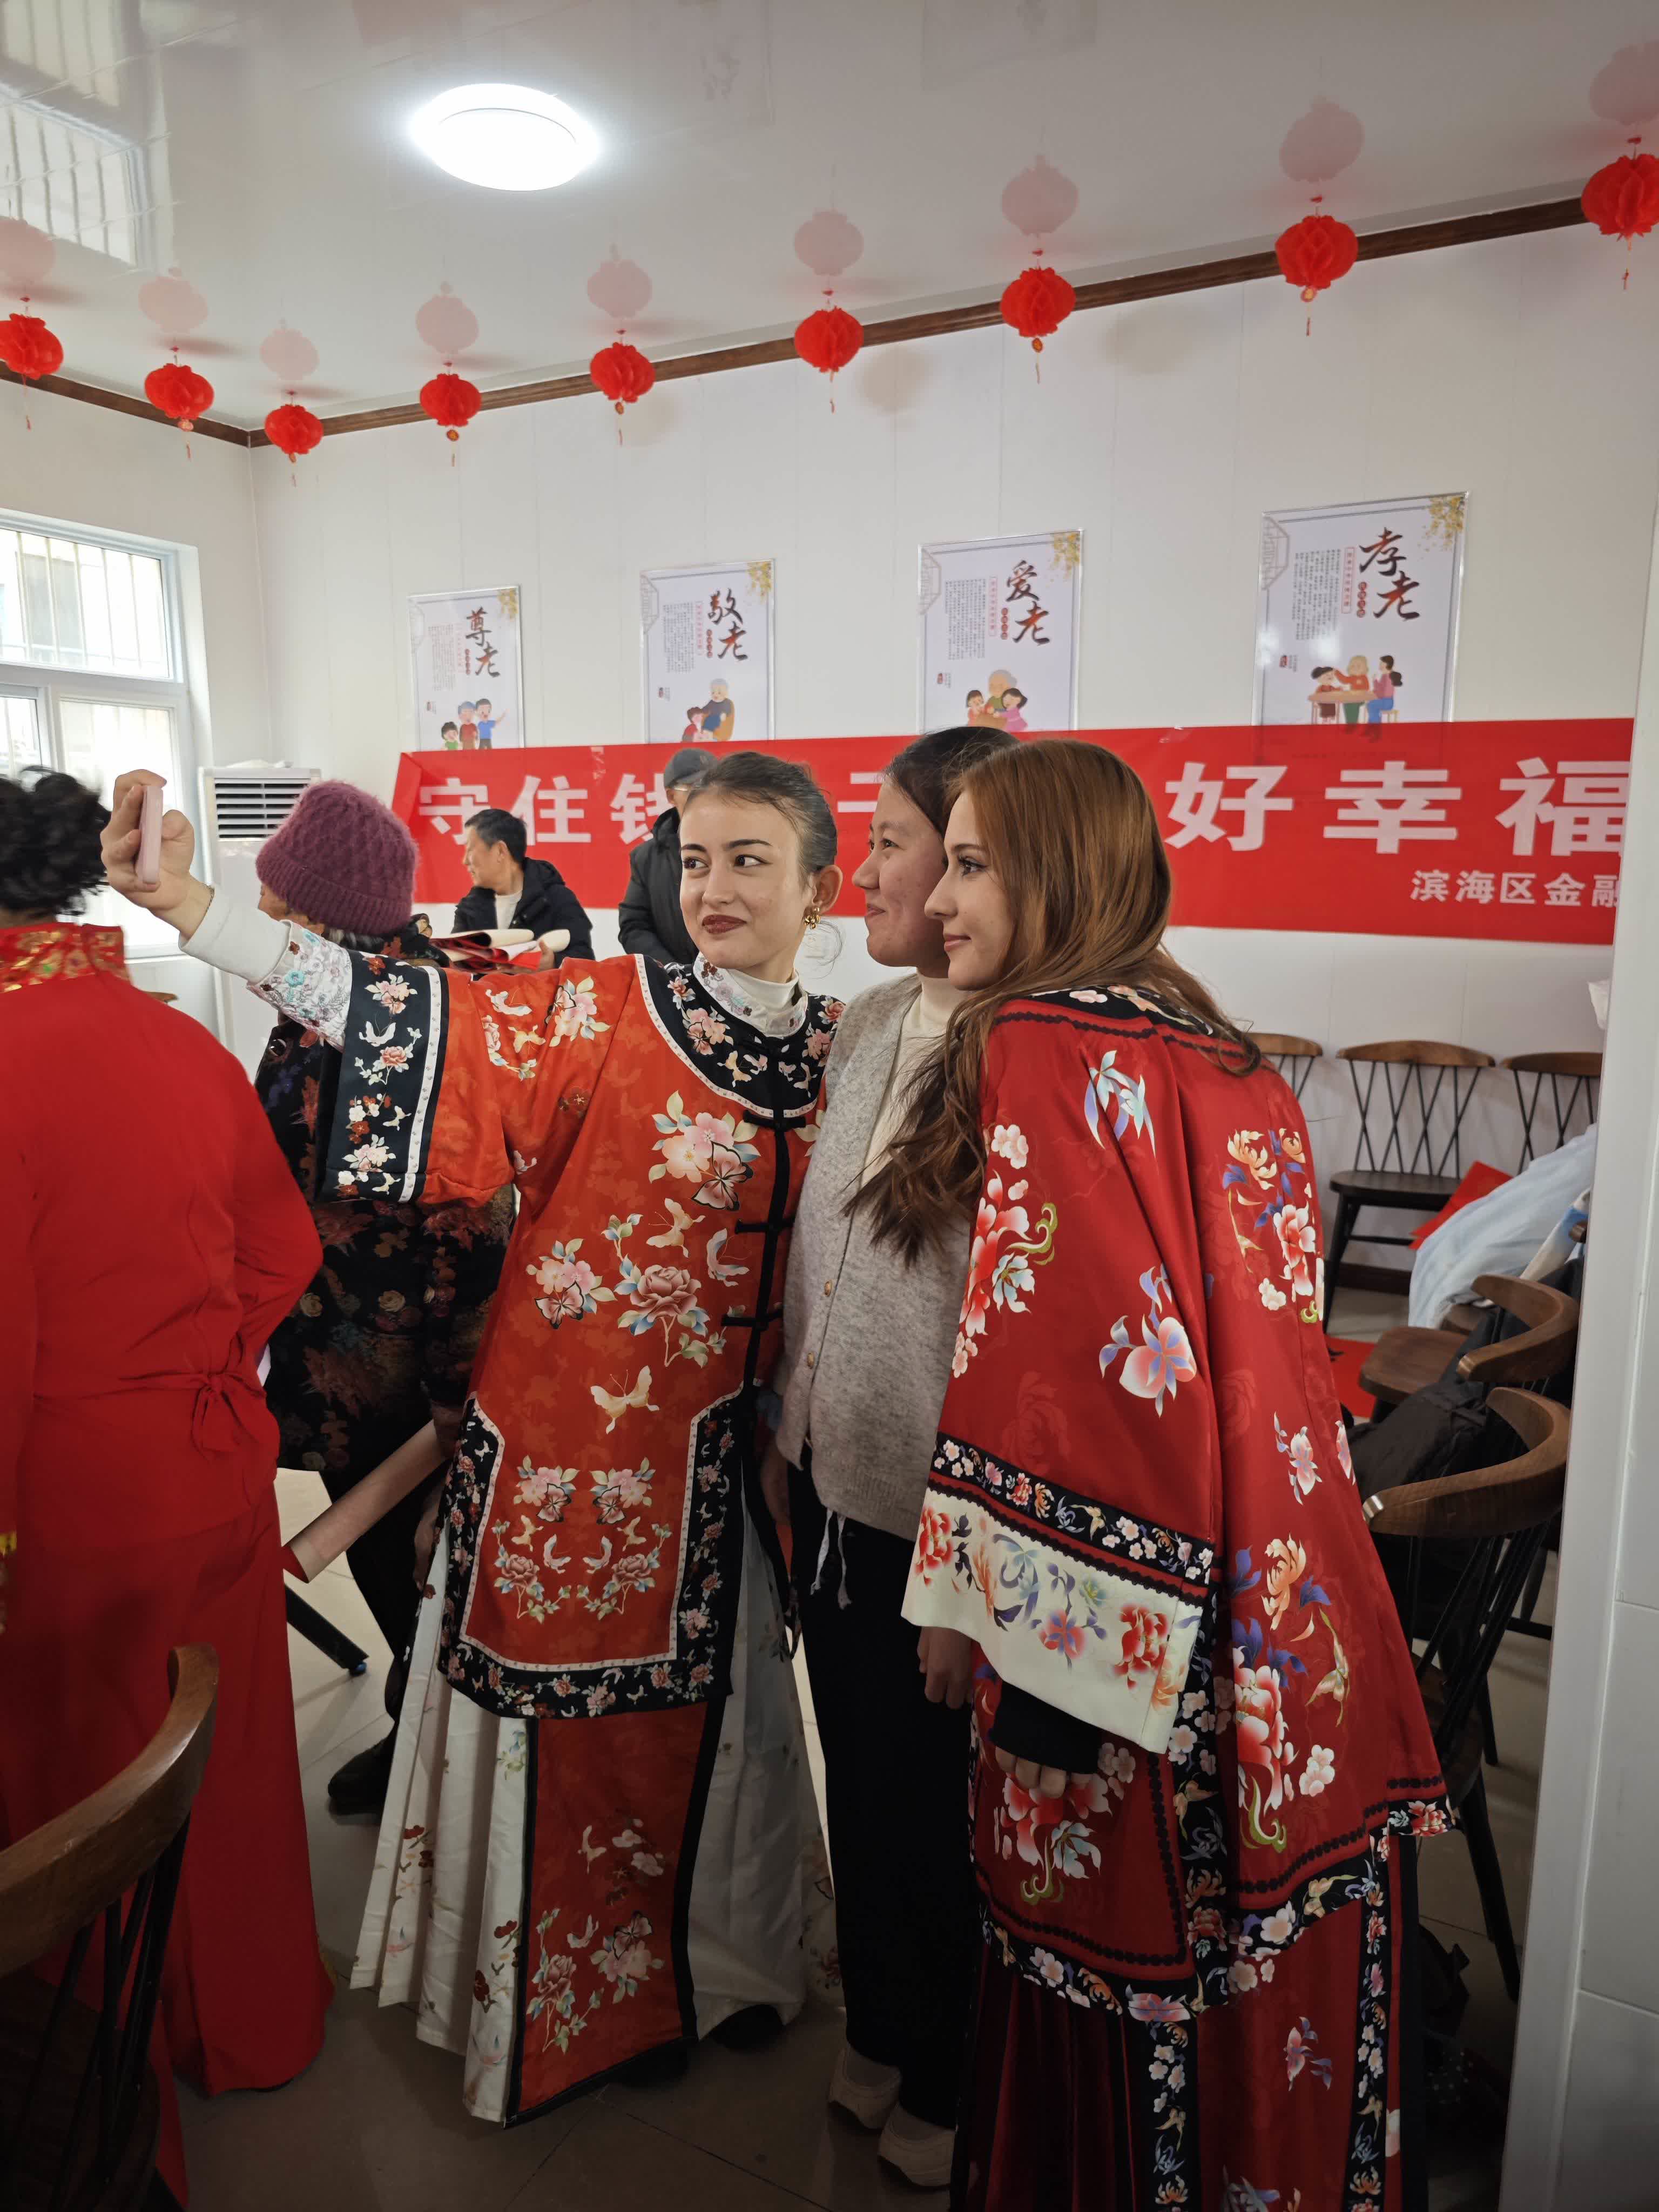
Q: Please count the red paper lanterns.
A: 9